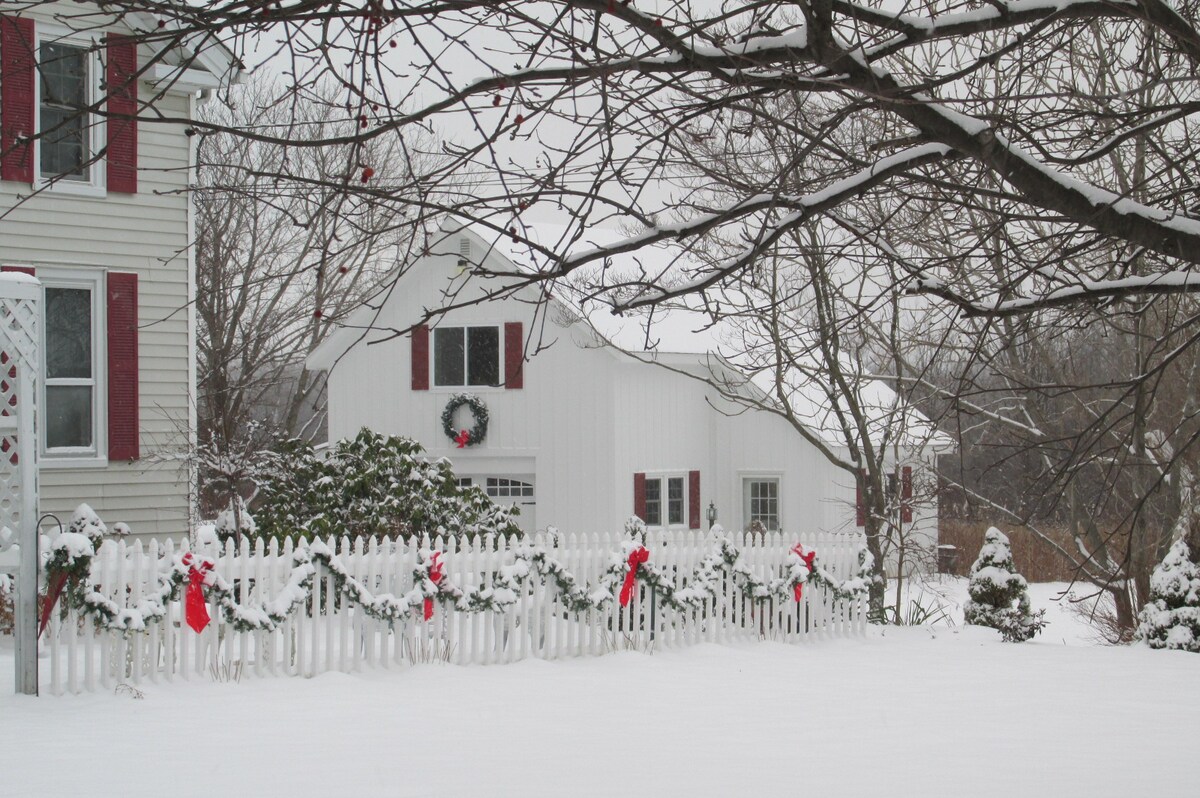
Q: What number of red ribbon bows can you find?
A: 5